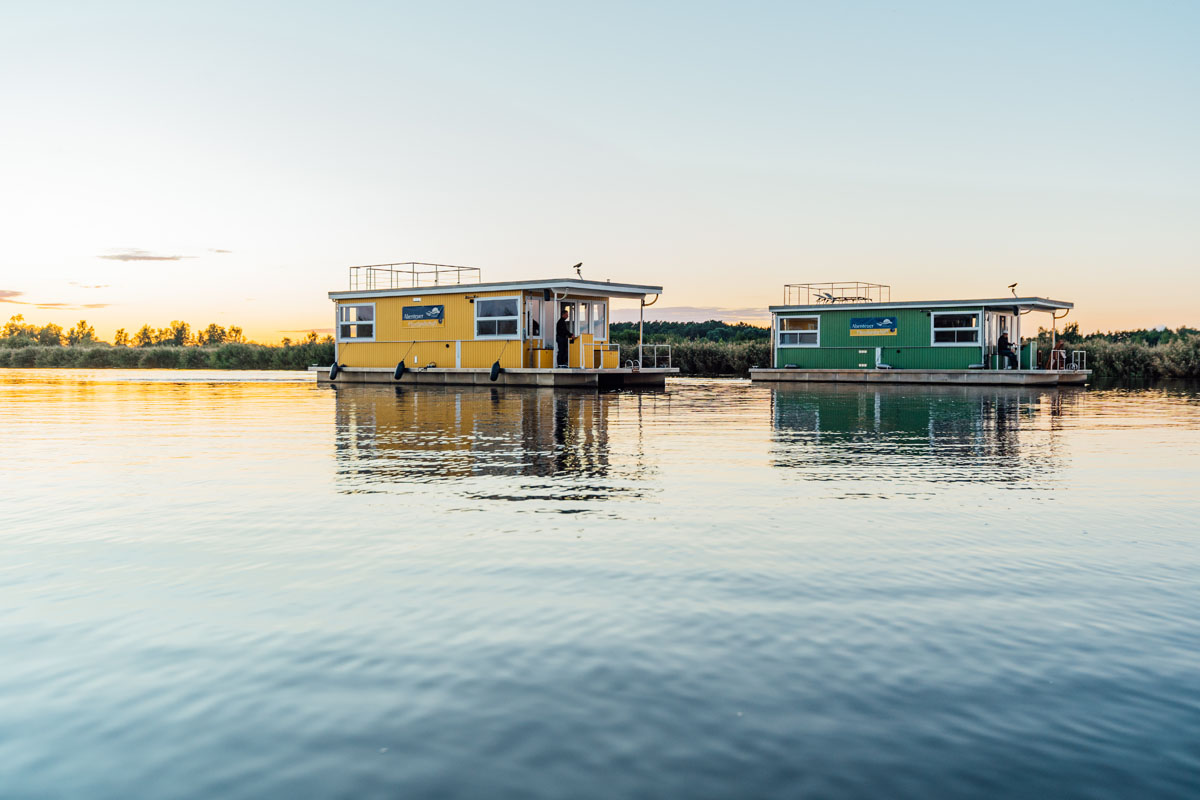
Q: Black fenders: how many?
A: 3